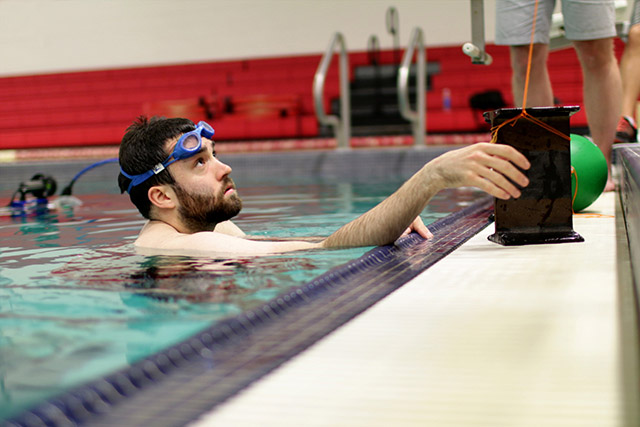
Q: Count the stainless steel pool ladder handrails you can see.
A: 2